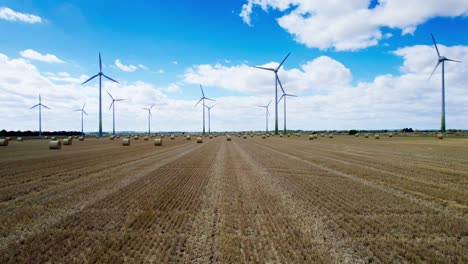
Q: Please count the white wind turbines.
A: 11